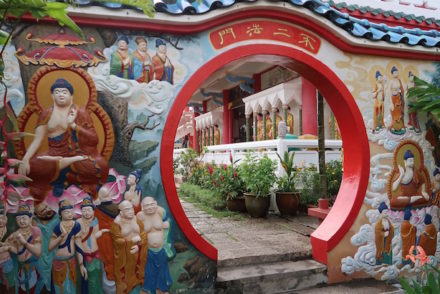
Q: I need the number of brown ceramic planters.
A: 3